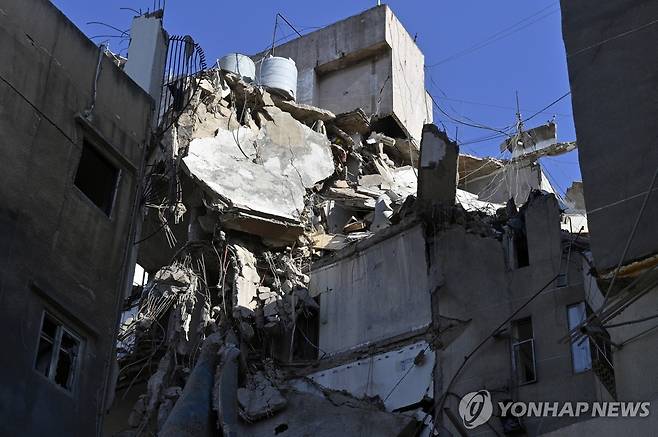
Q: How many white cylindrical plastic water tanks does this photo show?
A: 2